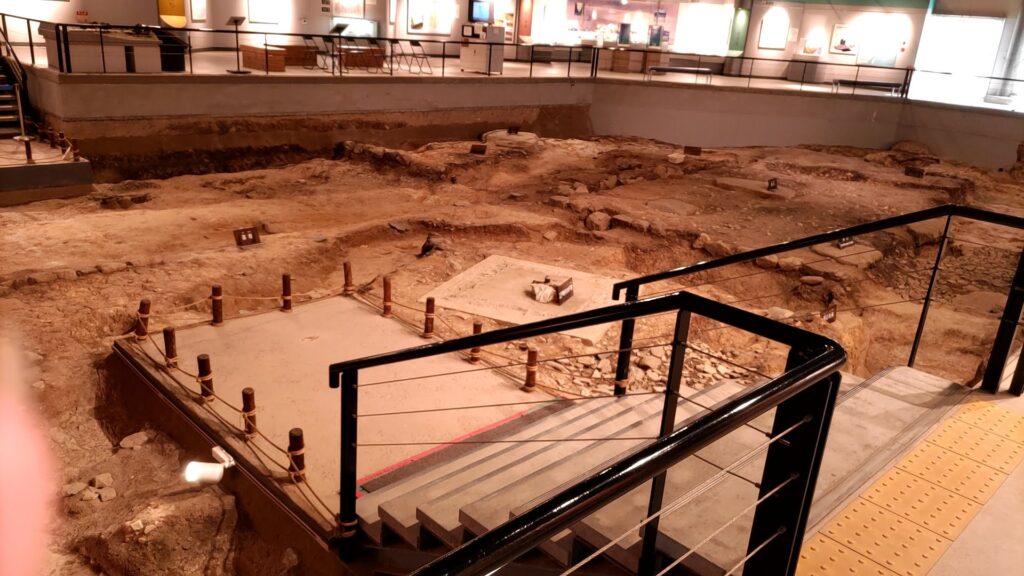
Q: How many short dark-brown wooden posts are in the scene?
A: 12